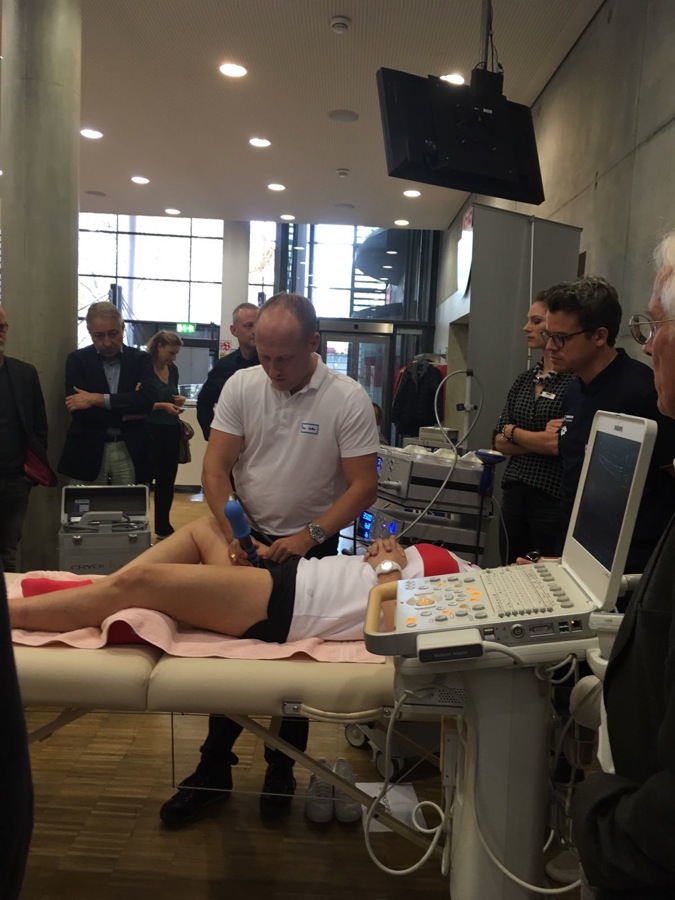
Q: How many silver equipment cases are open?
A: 1